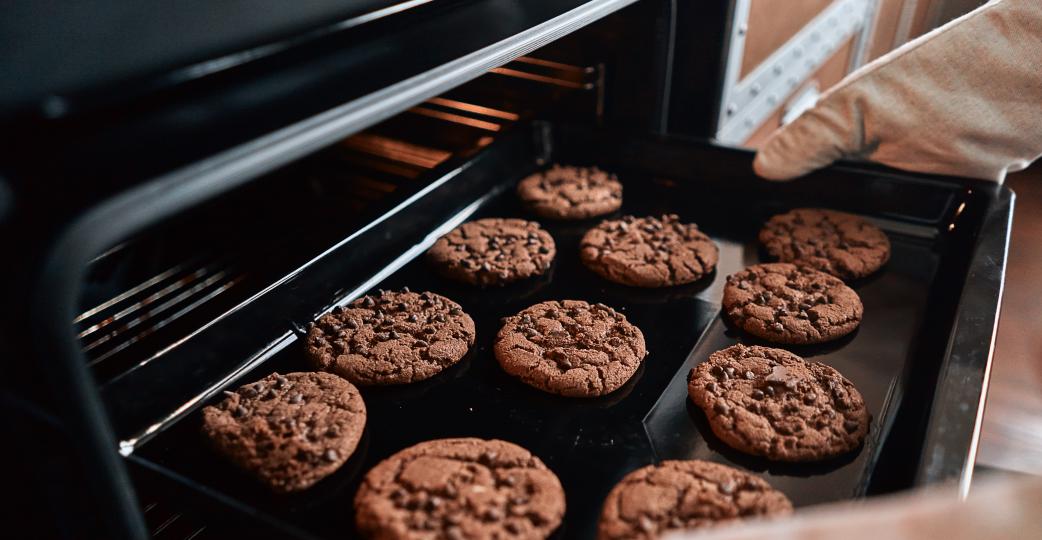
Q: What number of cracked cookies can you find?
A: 11